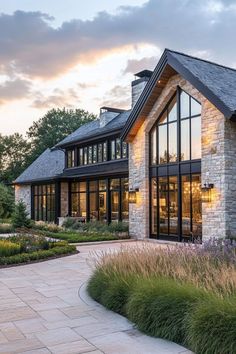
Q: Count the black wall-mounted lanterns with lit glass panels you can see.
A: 2